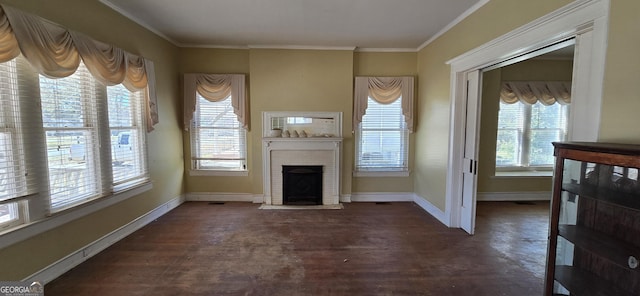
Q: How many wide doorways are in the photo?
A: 1